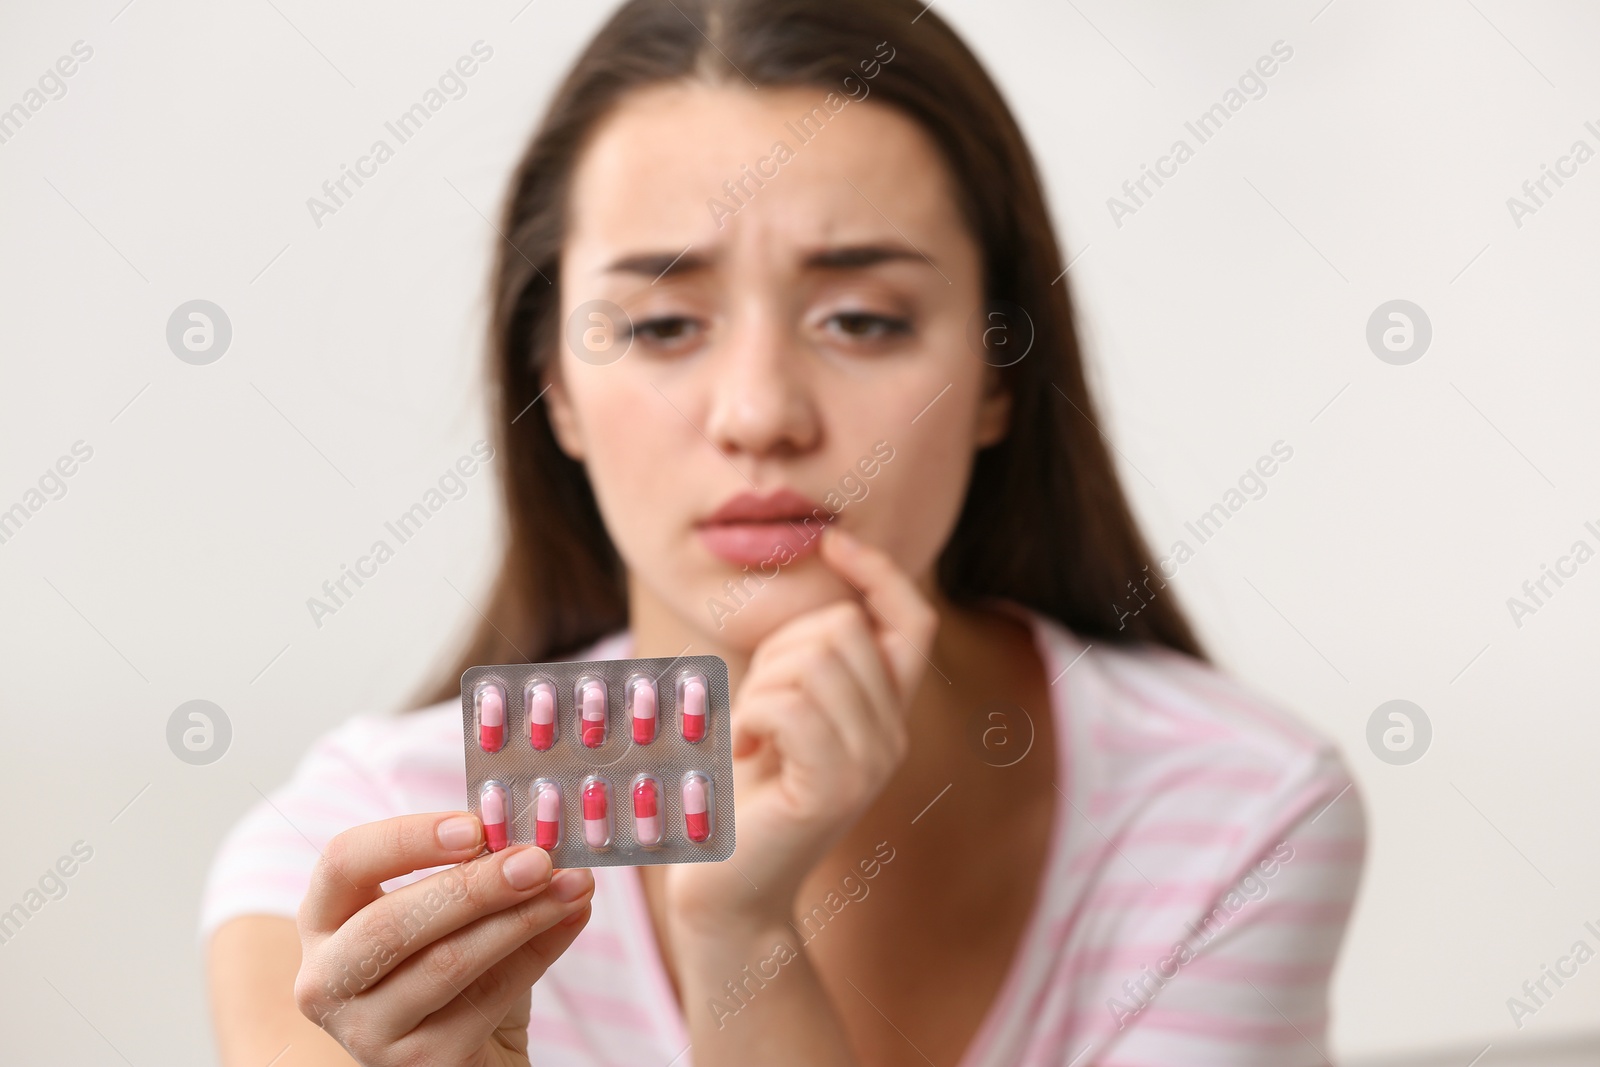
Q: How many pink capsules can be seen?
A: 10